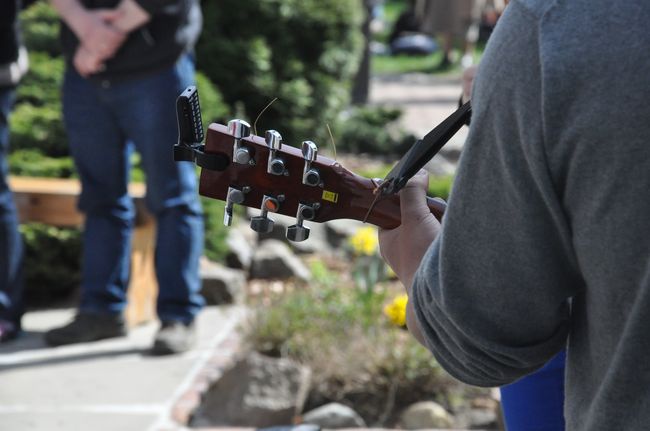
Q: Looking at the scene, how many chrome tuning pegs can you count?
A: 6